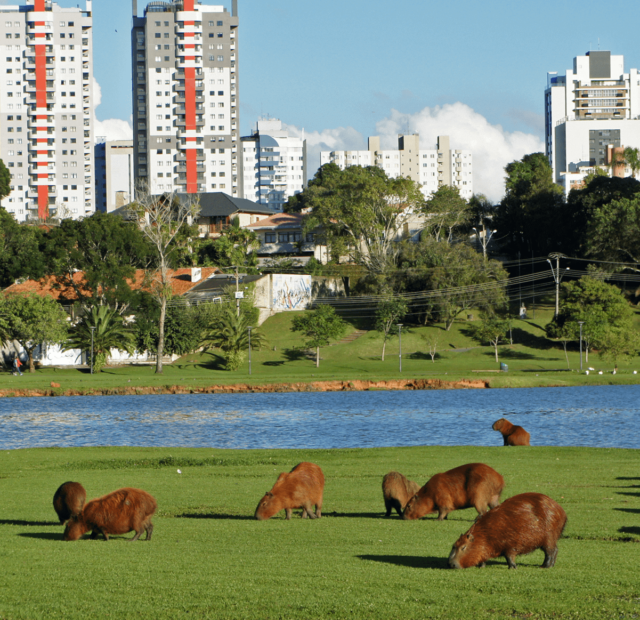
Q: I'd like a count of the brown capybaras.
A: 7